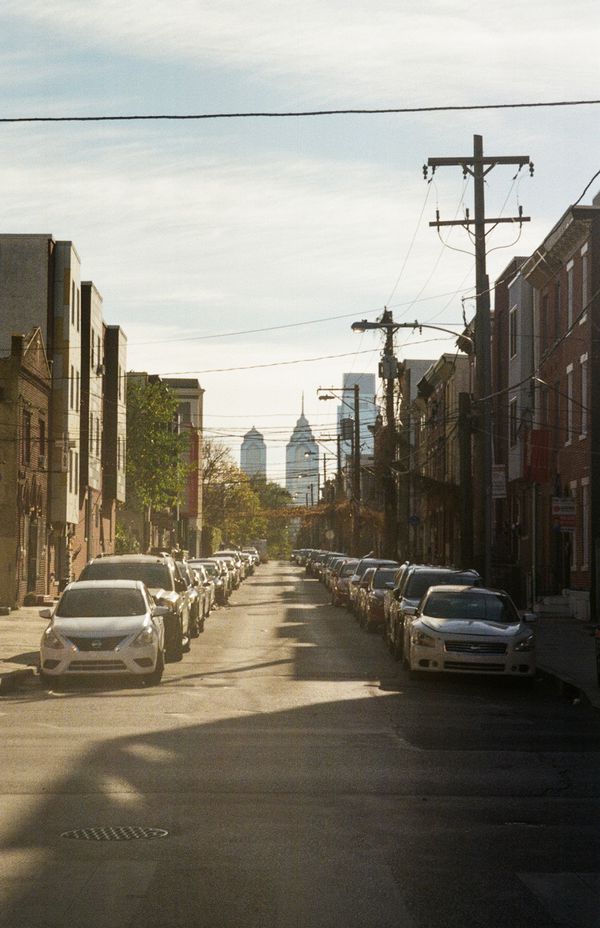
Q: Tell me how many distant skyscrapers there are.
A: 3